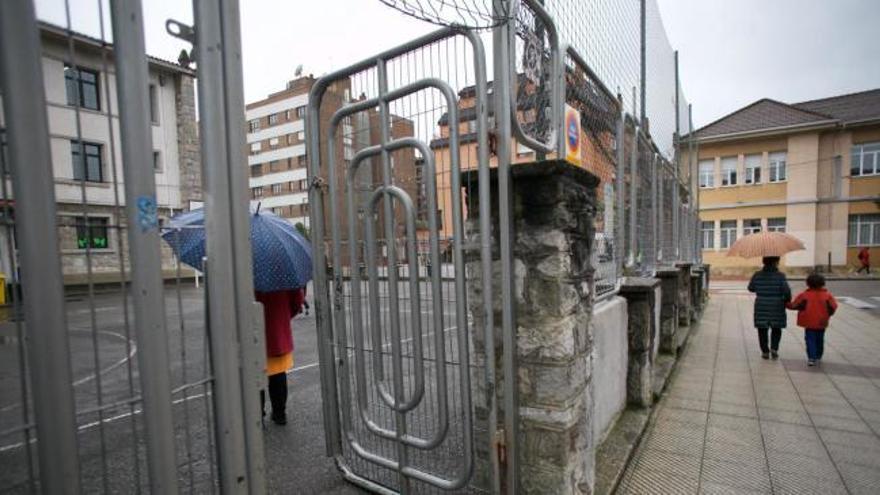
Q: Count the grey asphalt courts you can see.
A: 1